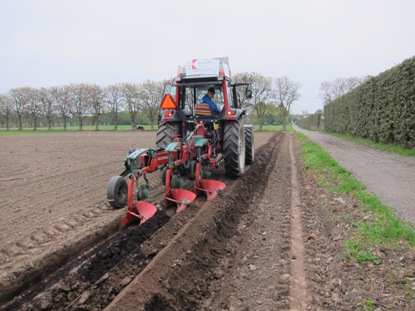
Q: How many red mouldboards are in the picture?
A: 3